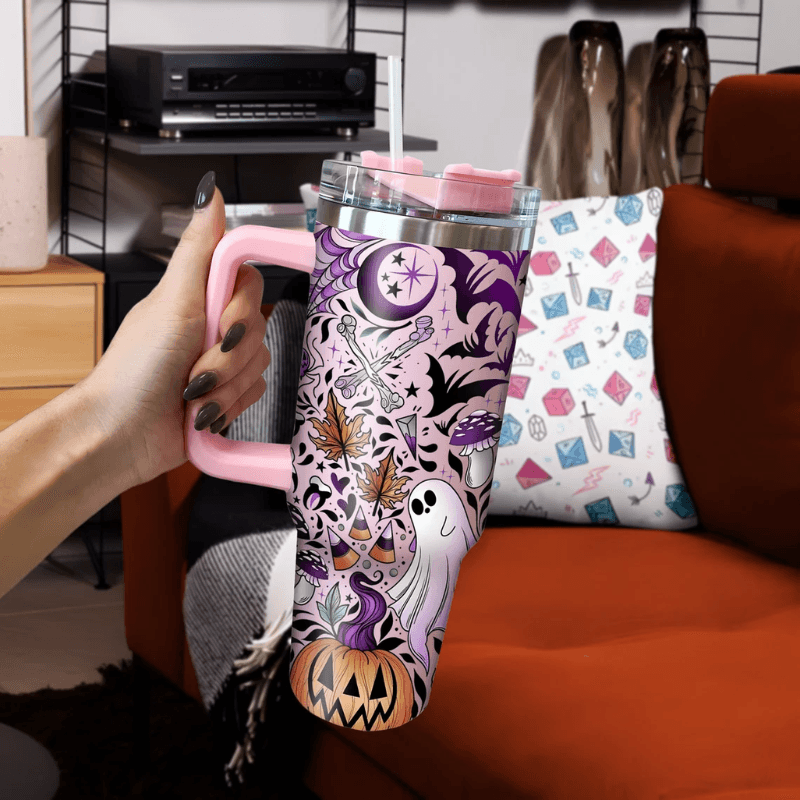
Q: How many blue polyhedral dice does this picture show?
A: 11